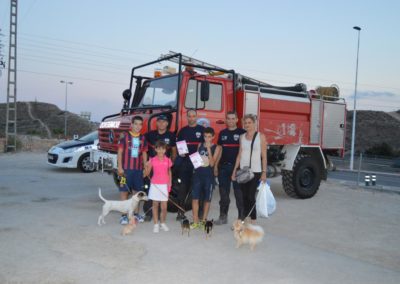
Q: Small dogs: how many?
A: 4